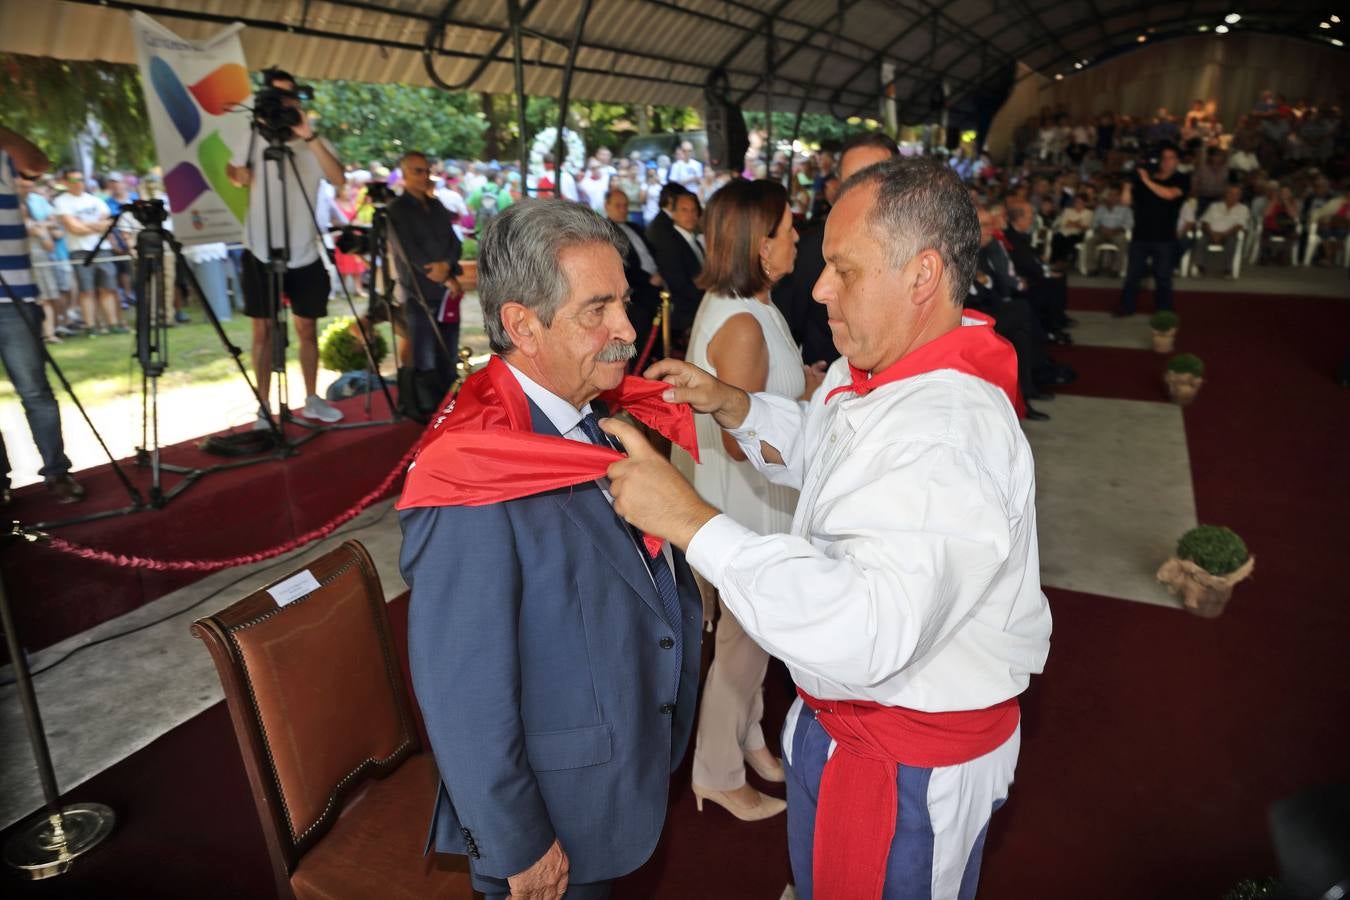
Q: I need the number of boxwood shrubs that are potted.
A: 3